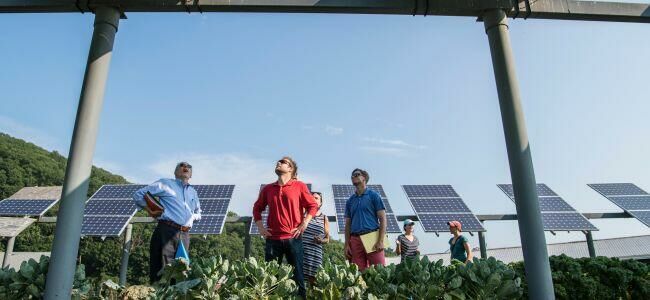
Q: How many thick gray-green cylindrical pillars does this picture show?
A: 2